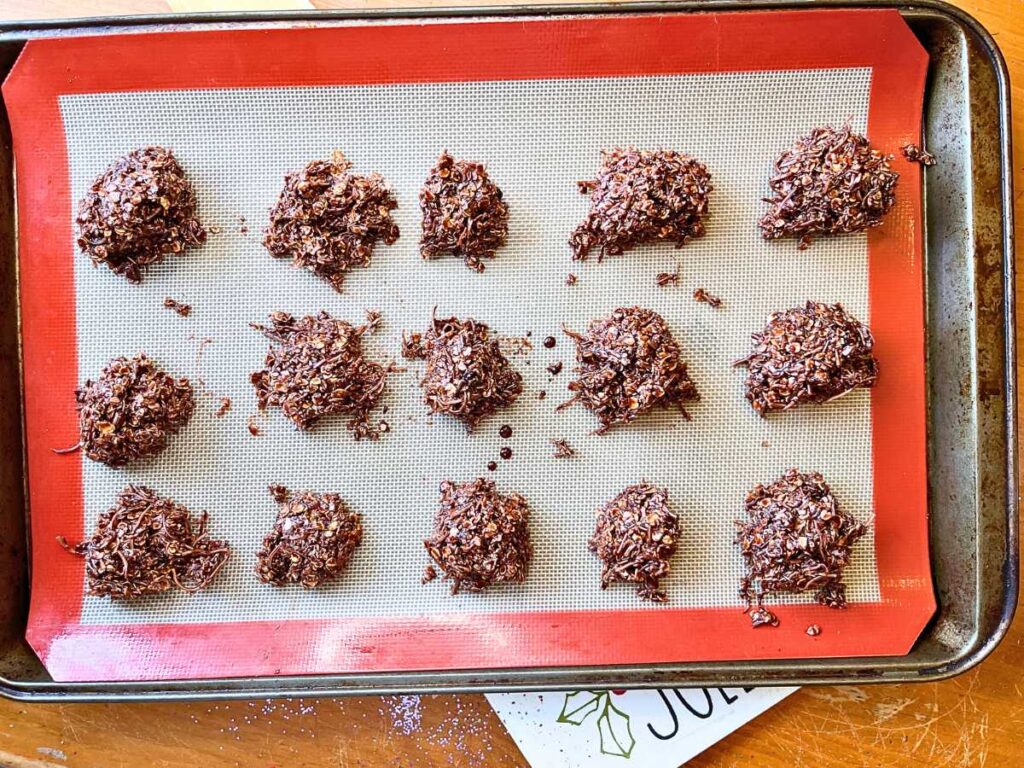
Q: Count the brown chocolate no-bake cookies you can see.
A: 15